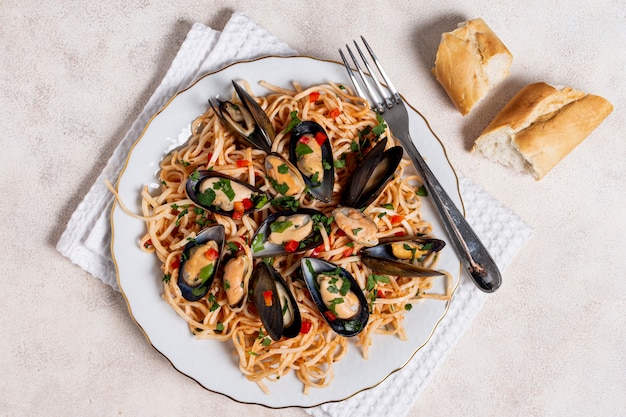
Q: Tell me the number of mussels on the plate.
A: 12